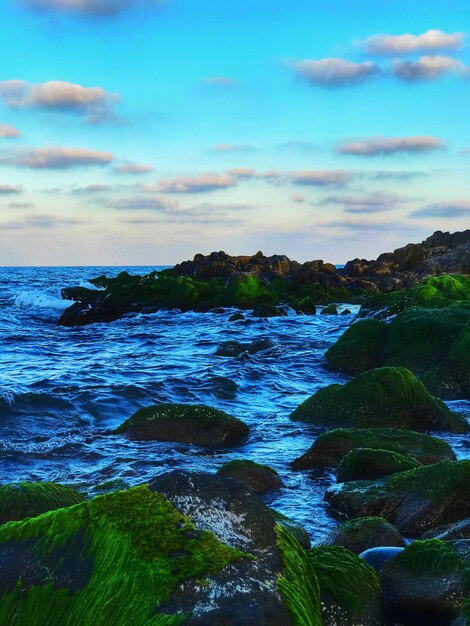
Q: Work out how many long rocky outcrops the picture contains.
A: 1